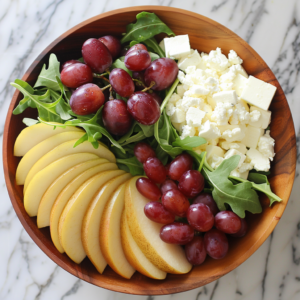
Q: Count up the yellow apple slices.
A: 11